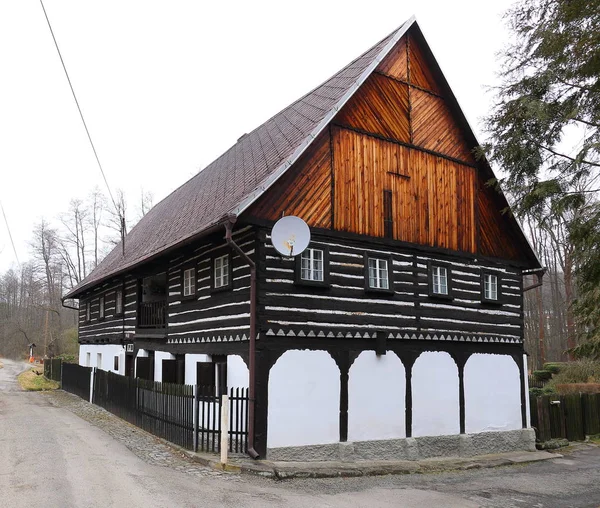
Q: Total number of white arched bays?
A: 4